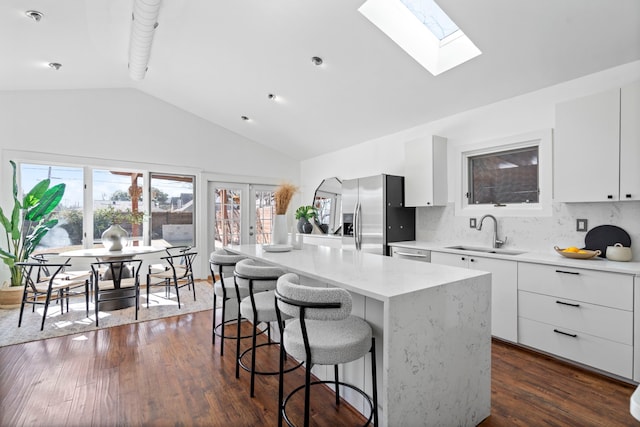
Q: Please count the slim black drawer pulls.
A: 3